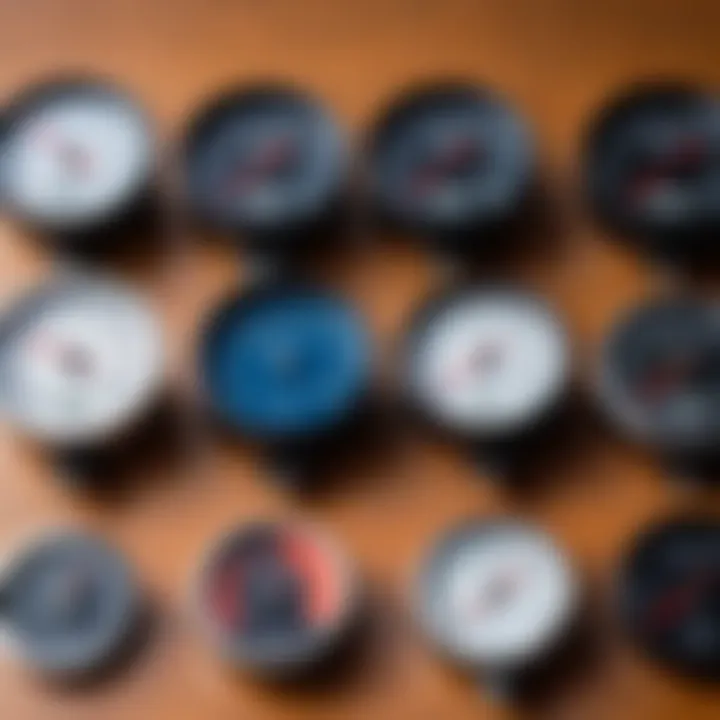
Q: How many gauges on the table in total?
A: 12